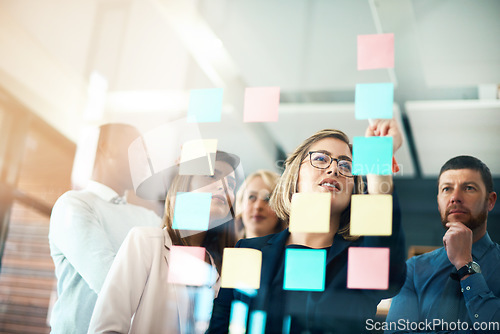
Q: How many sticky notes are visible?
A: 13